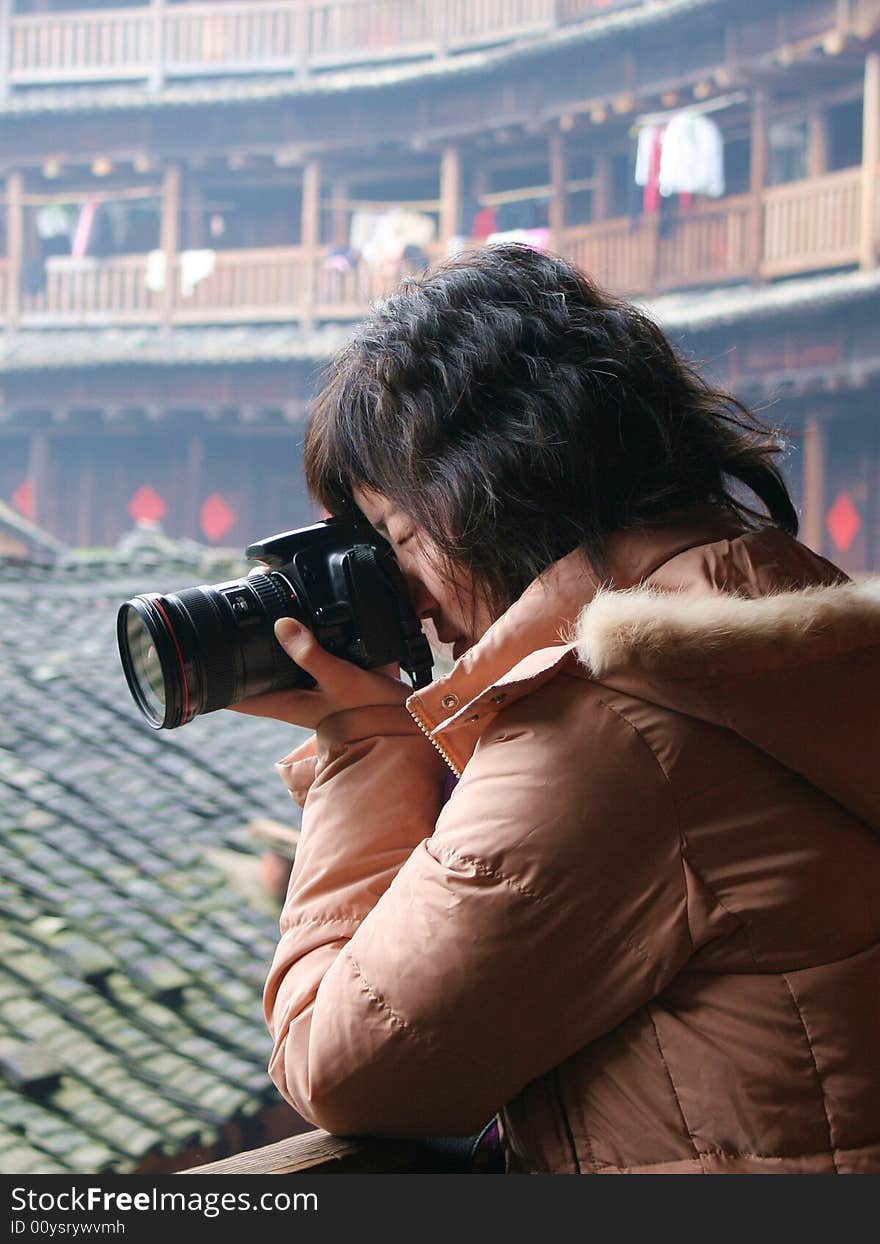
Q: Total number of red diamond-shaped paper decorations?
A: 4